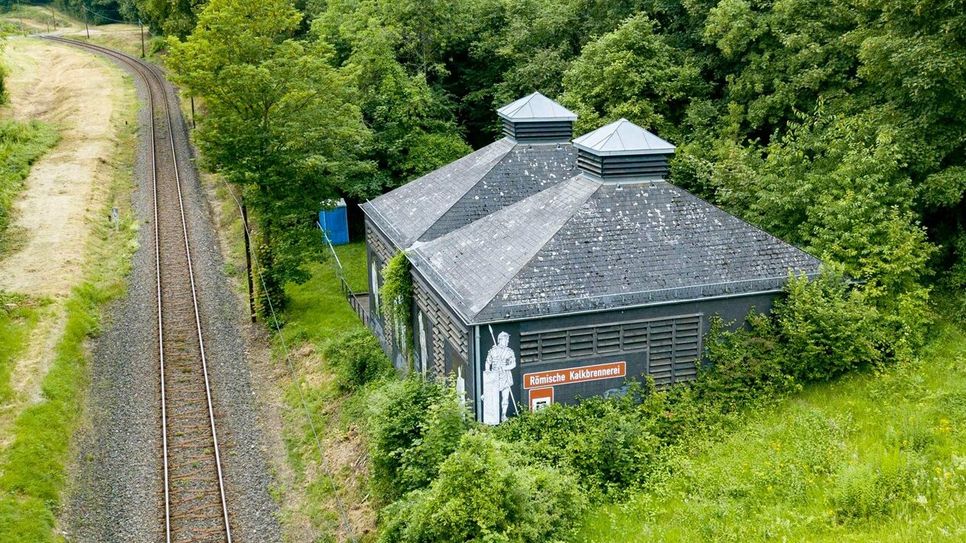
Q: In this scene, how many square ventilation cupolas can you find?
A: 2